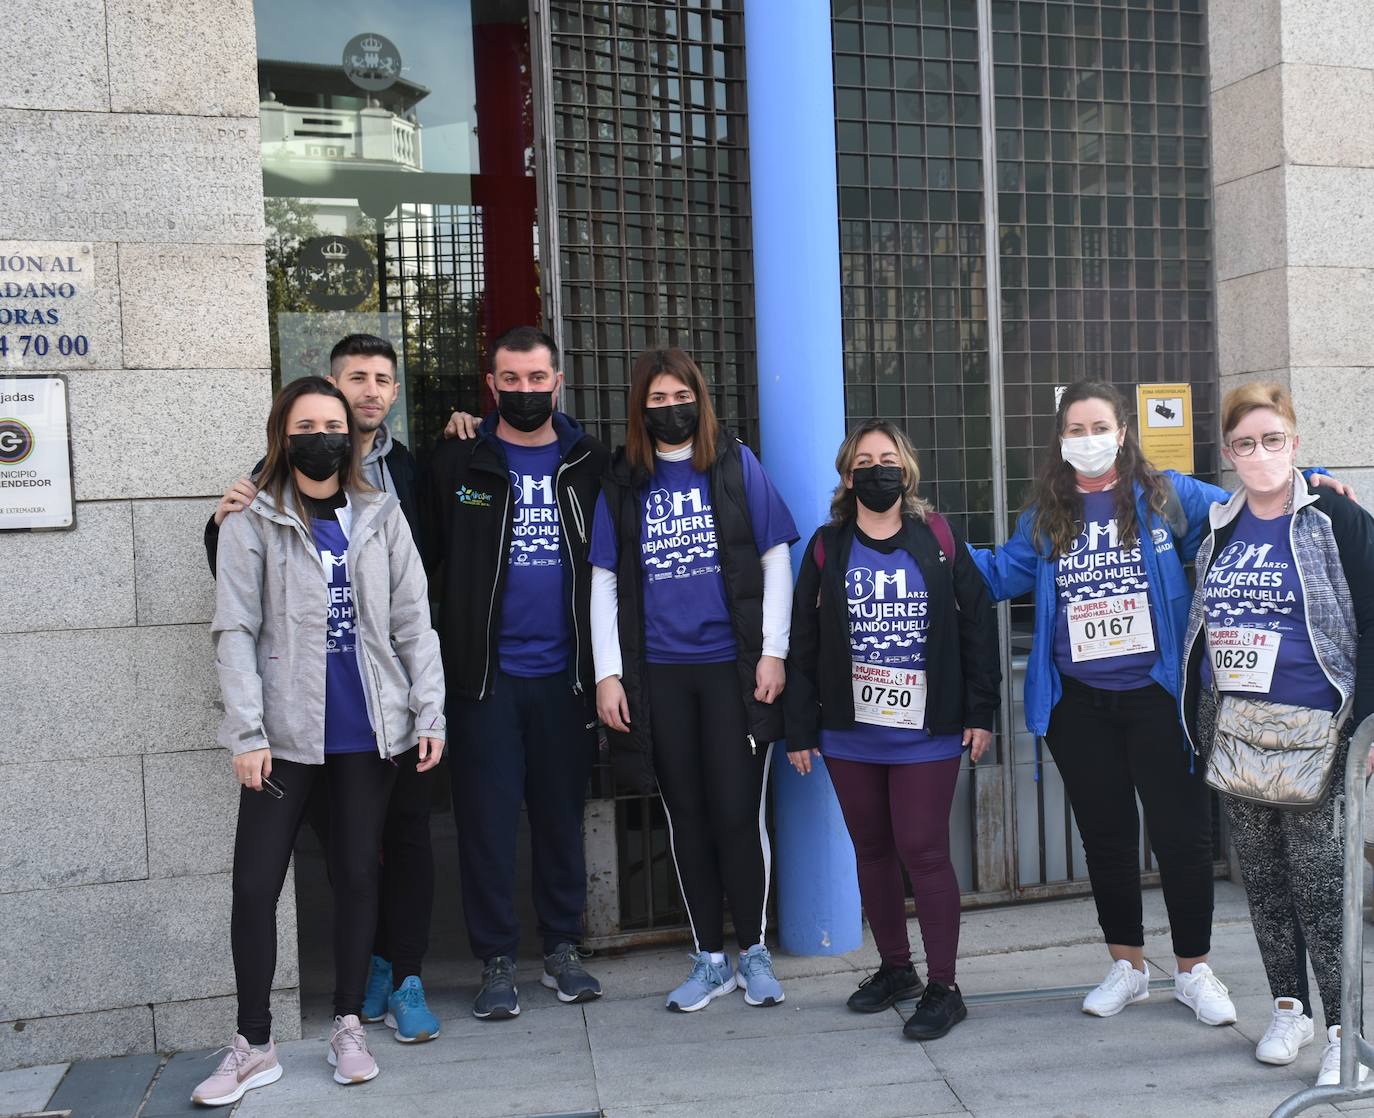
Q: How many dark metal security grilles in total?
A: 3